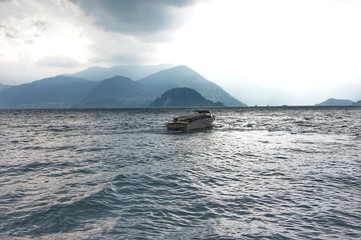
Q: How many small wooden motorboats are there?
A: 1